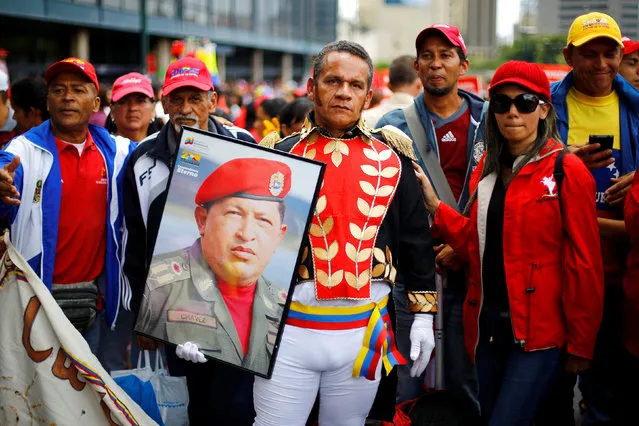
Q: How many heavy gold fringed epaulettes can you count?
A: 2